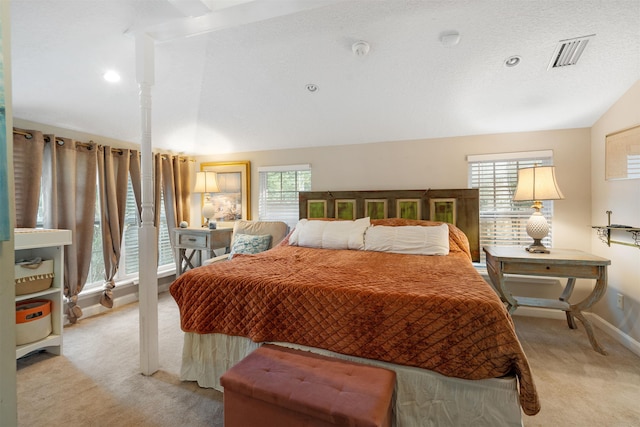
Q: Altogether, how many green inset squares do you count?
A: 5